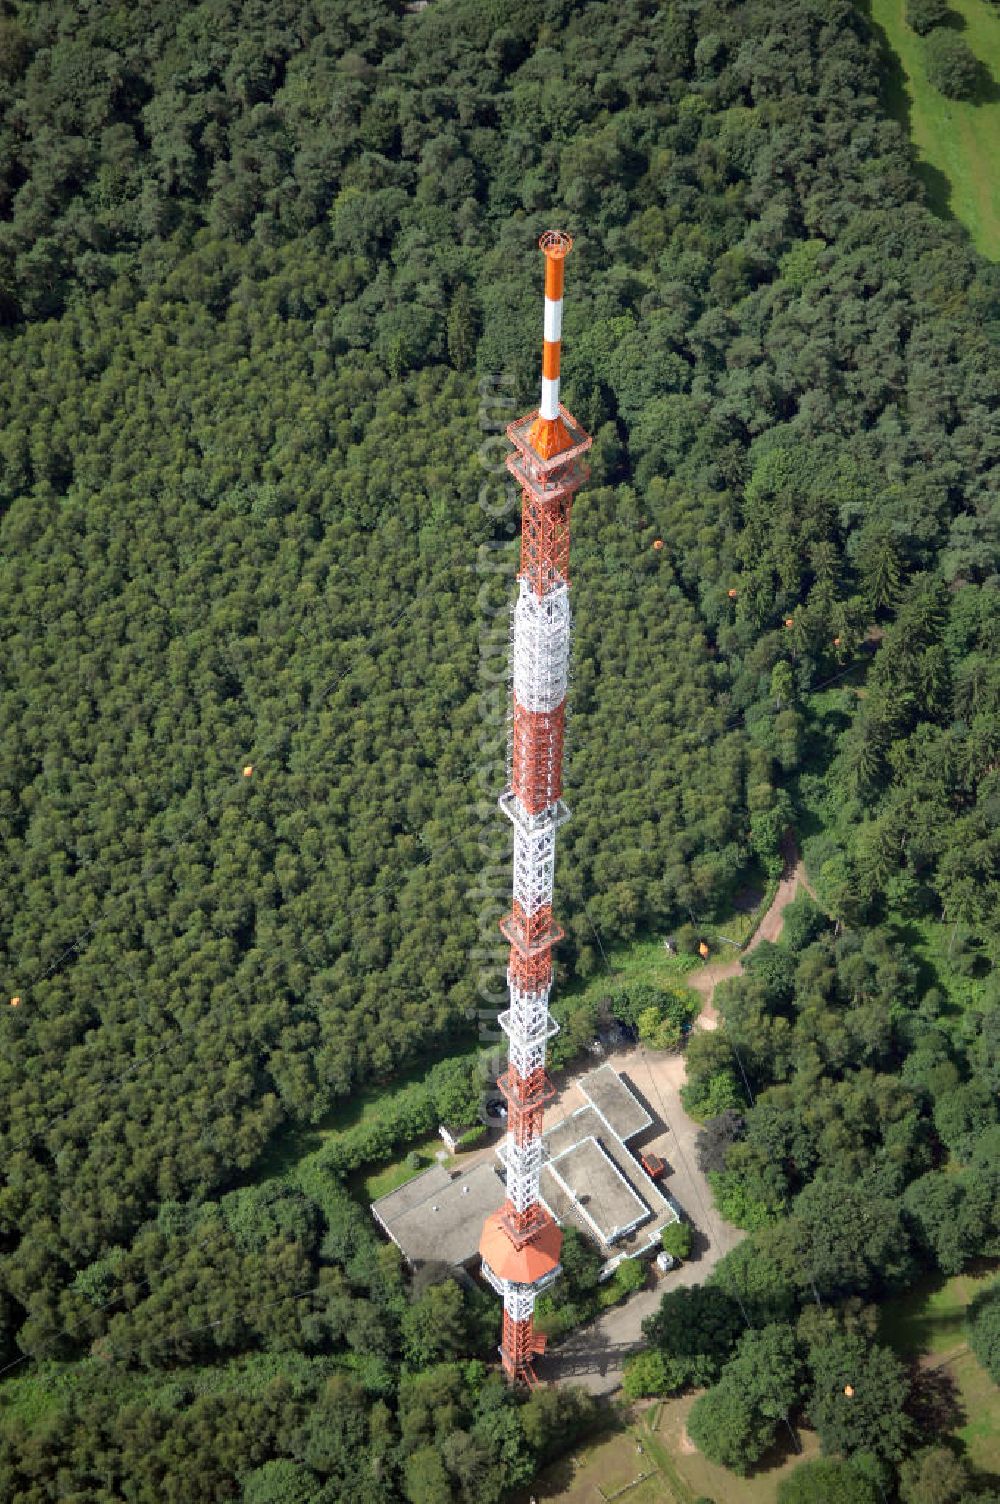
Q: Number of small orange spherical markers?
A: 8